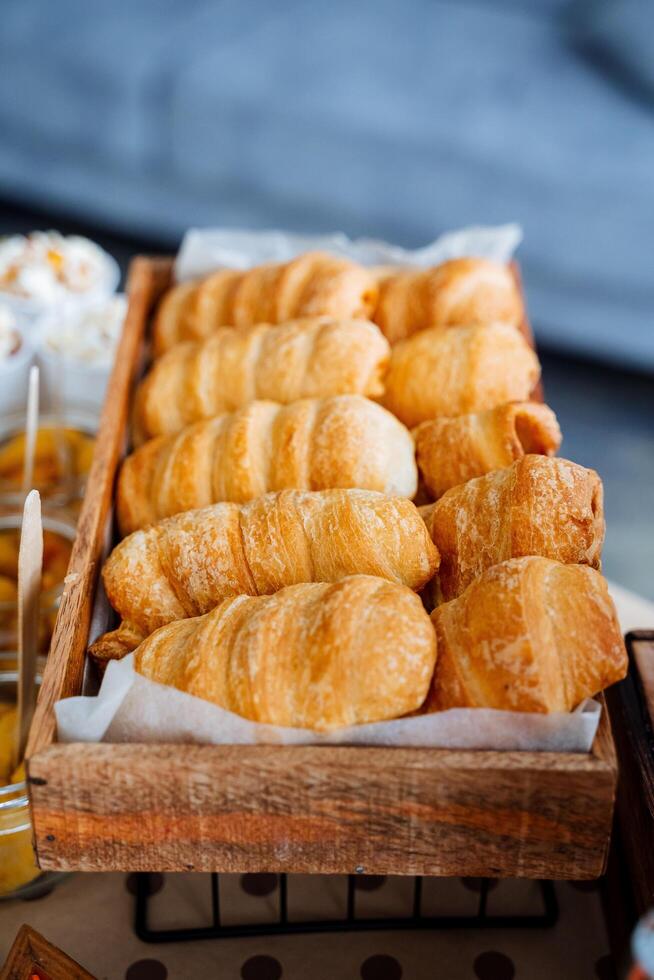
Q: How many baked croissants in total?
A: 10